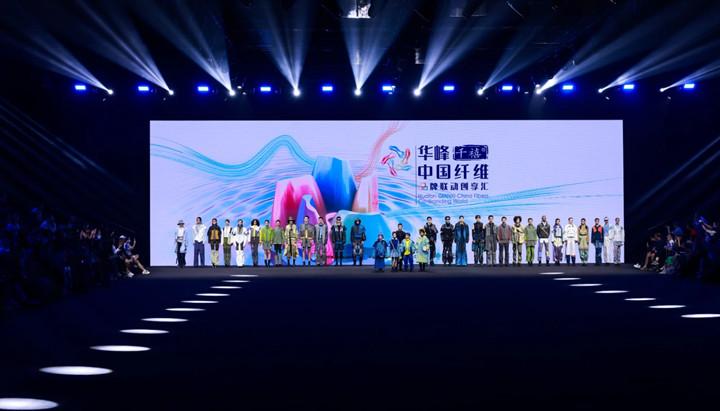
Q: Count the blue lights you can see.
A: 11